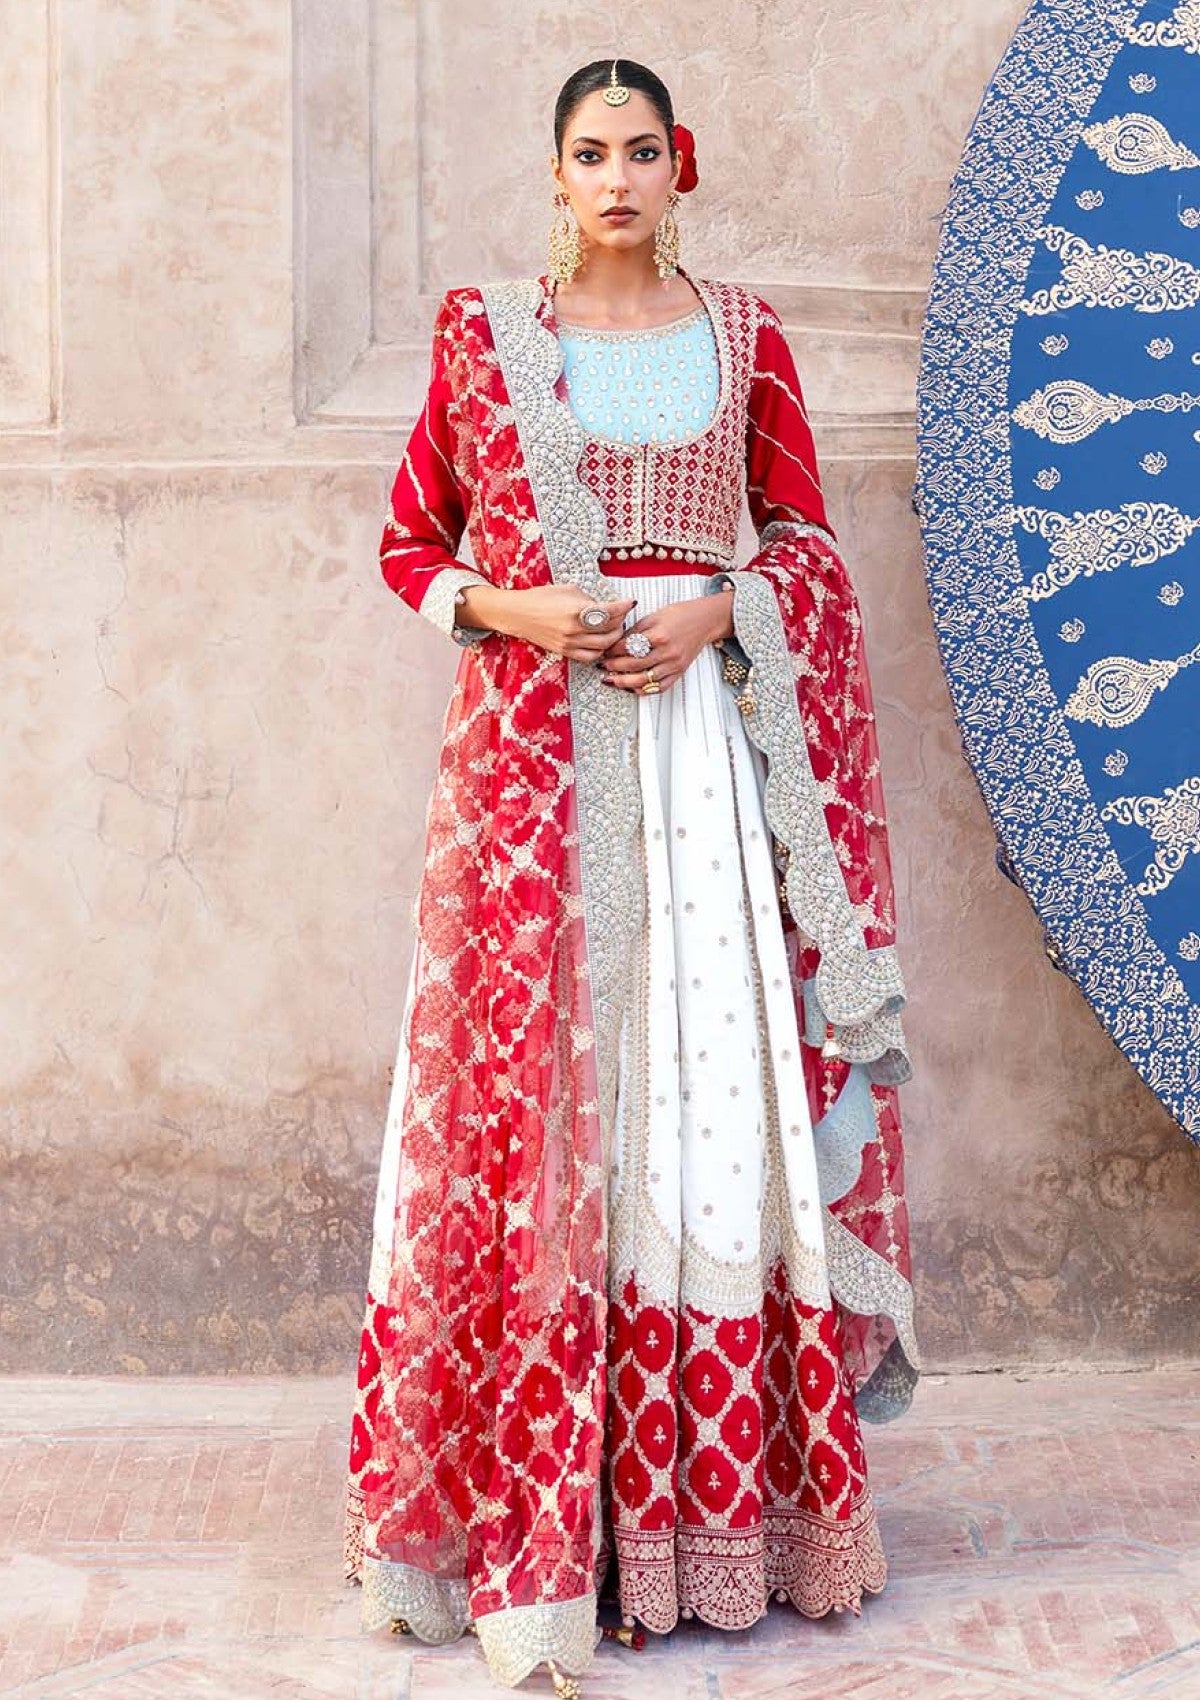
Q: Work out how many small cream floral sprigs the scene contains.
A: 11